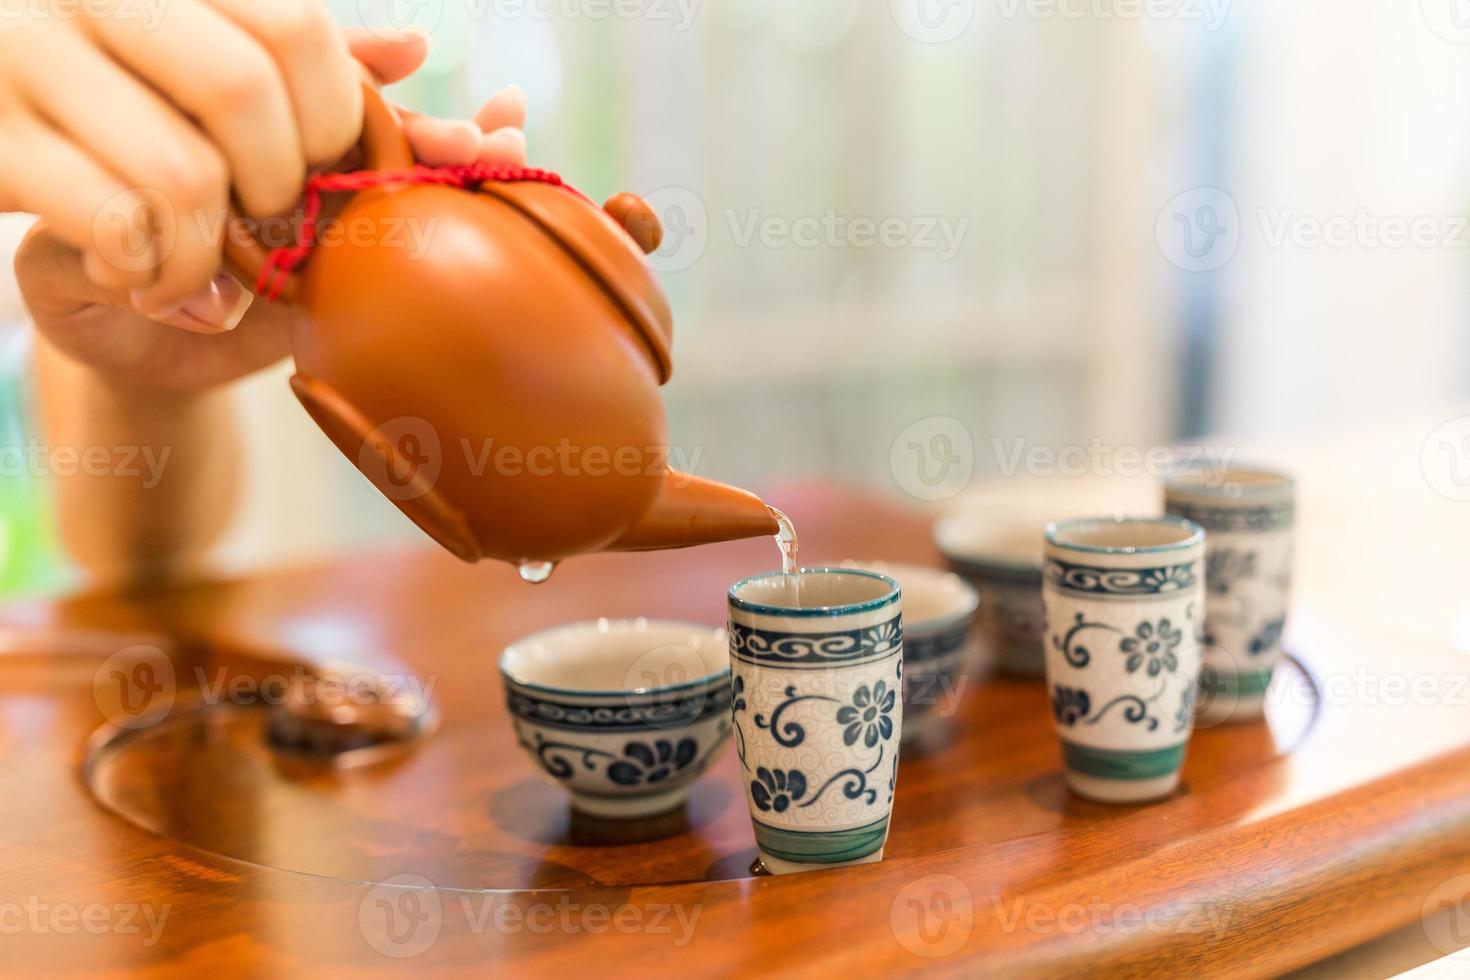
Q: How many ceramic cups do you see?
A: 6